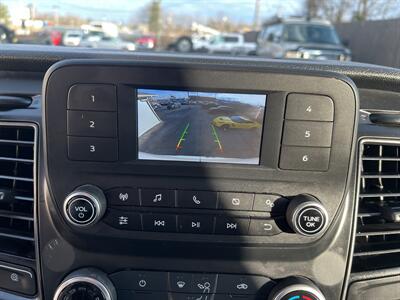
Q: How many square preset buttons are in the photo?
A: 6